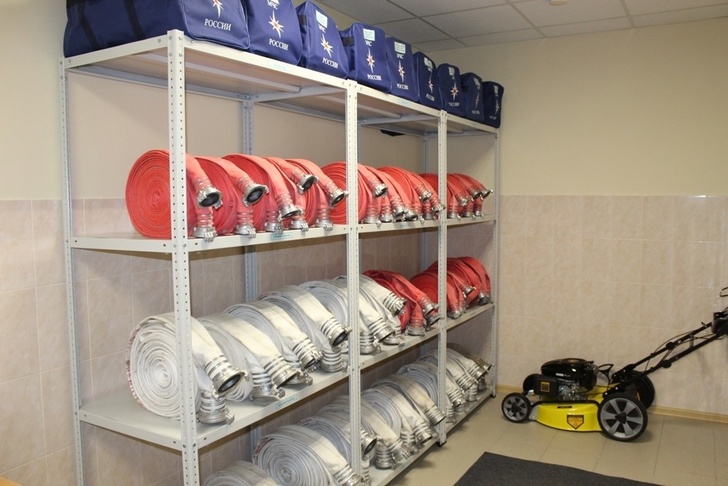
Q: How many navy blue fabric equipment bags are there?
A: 9